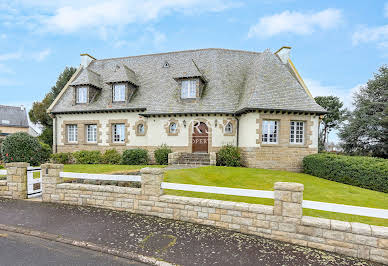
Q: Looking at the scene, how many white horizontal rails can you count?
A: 4